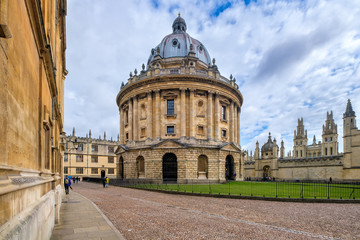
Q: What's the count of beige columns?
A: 12